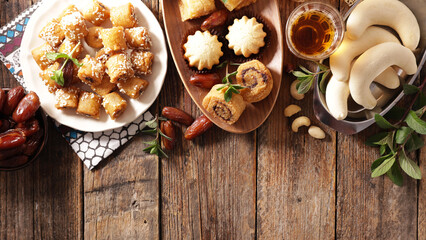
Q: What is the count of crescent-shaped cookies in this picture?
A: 4